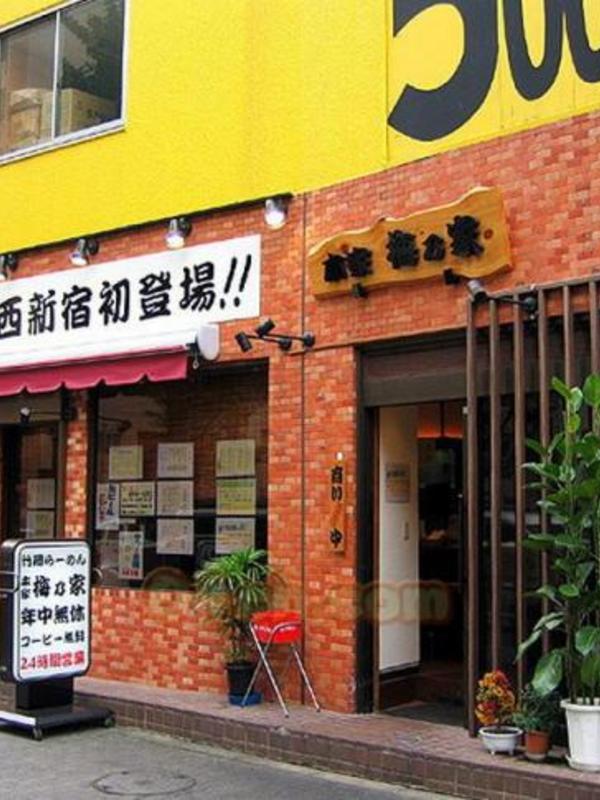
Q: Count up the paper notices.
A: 13